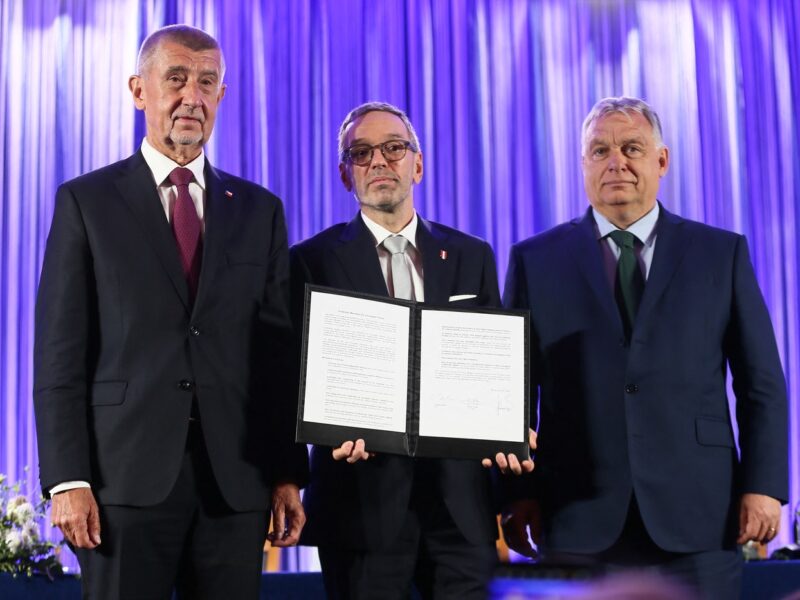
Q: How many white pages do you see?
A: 2